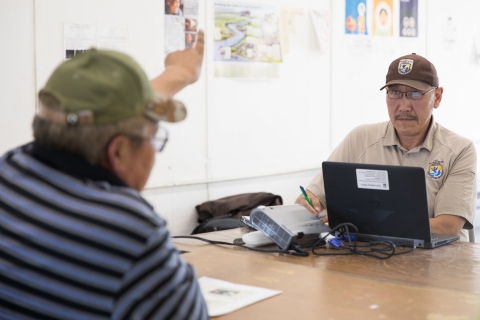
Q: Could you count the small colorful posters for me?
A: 3